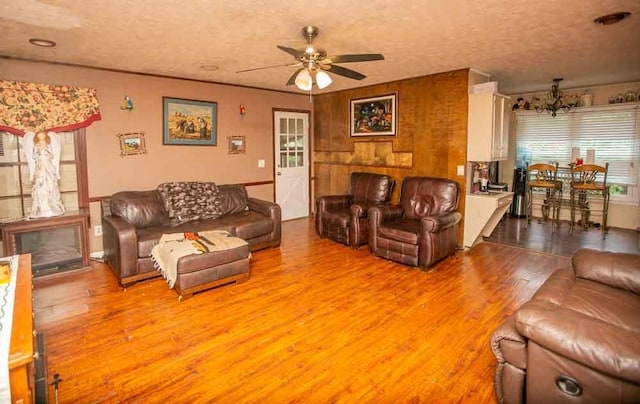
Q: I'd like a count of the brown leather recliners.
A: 3